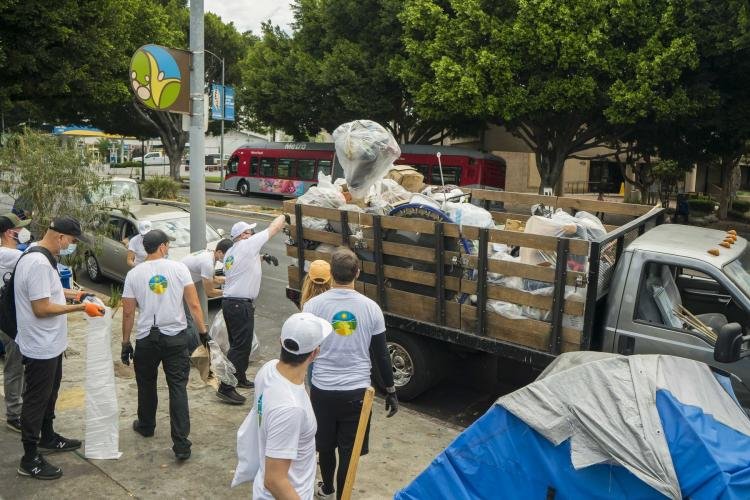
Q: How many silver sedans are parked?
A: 1